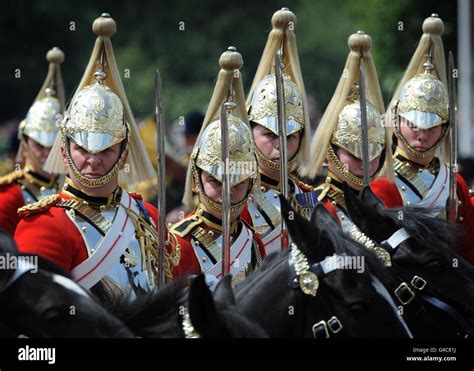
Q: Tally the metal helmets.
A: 6